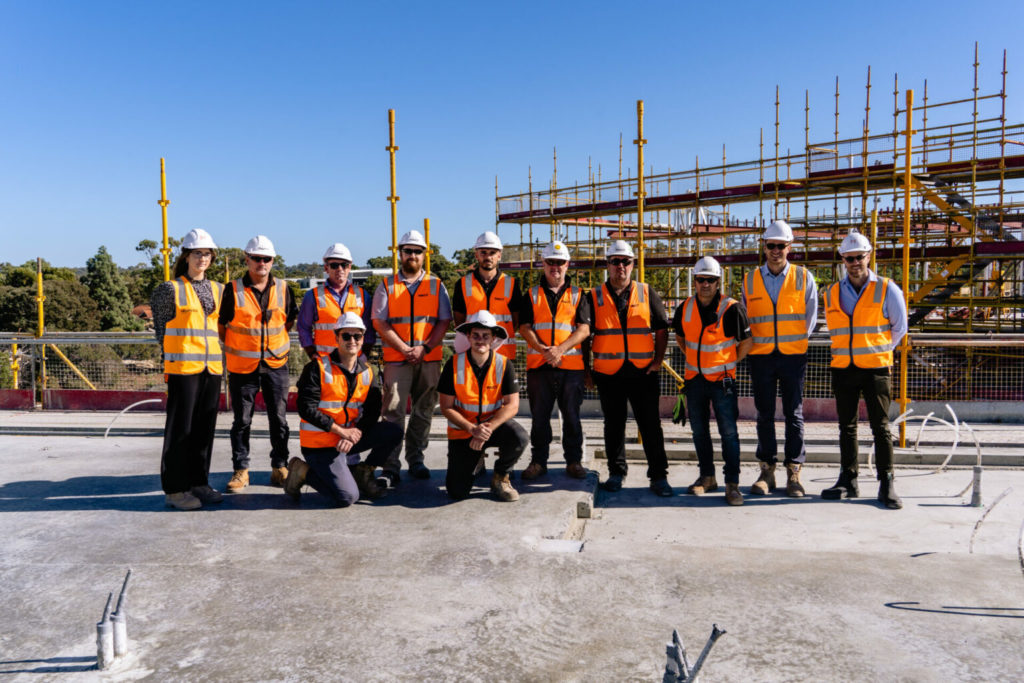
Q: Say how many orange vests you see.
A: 12